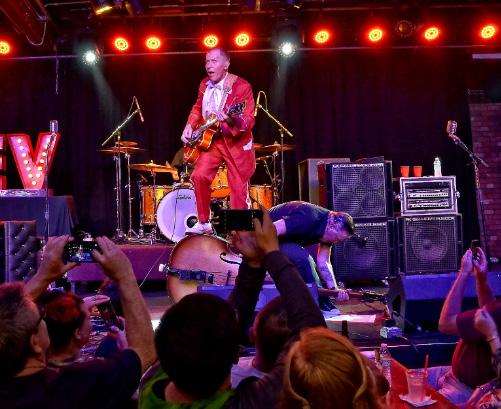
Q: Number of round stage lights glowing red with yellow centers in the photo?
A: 9